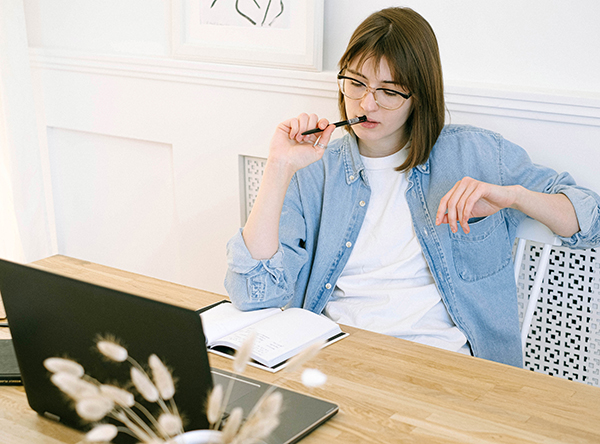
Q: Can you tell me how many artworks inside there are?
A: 1